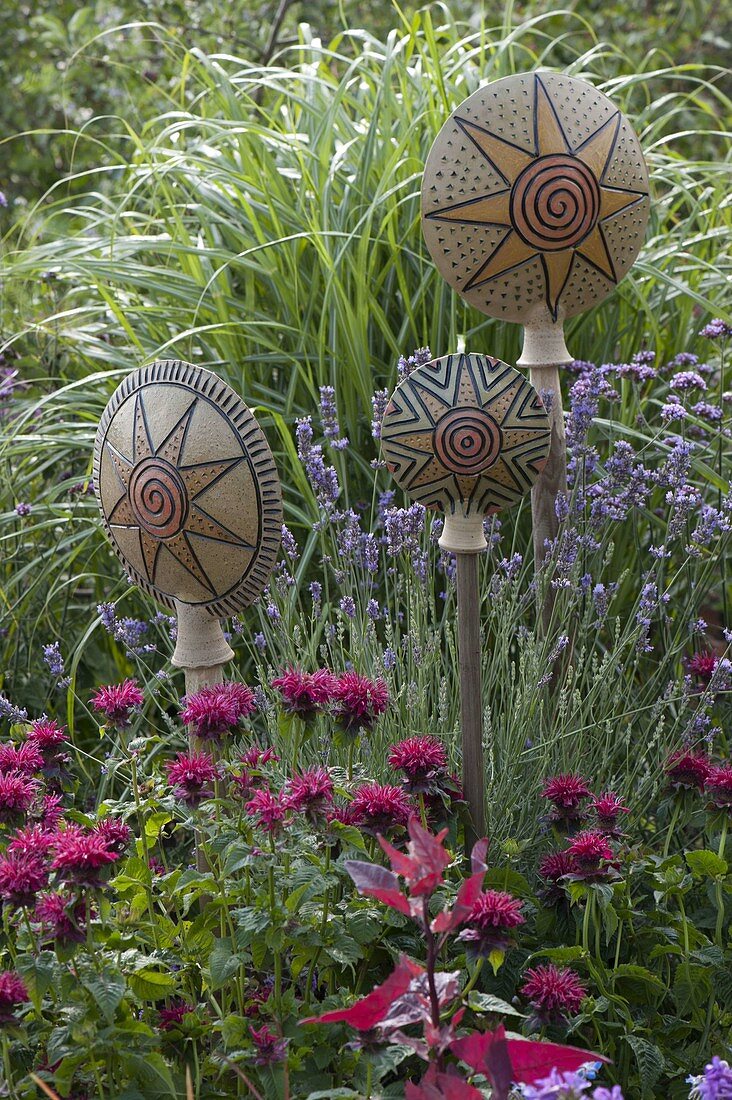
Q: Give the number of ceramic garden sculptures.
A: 3